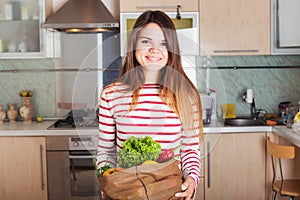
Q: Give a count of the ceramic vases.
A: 3